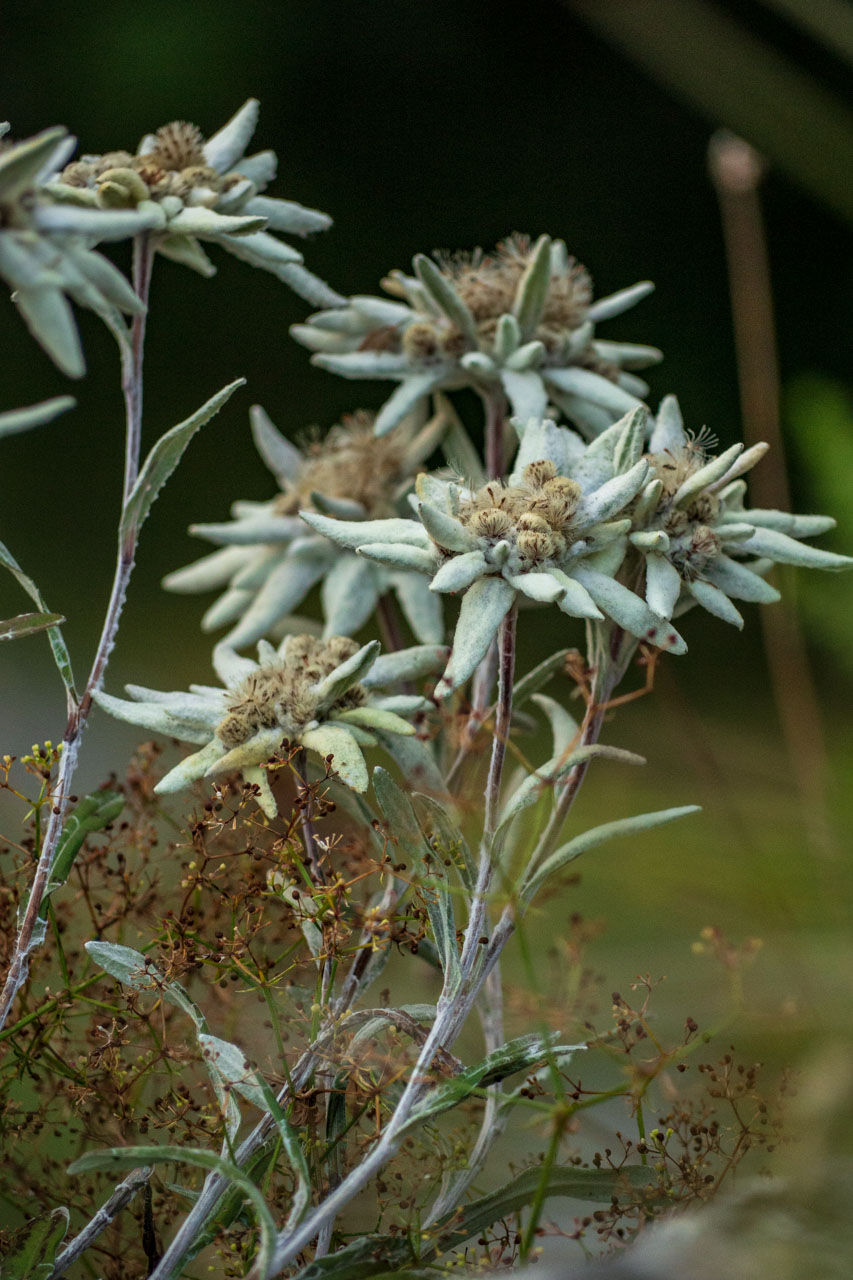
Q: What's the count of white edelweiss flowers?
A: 7